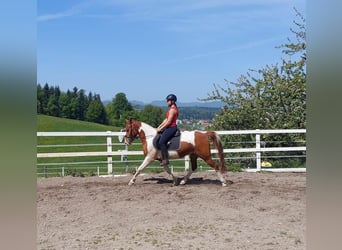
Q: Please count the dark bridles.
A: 1